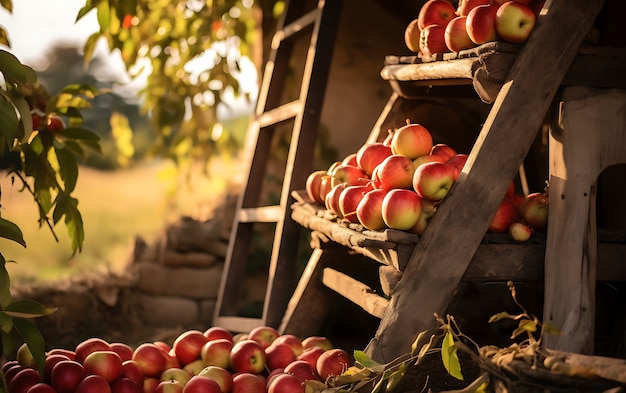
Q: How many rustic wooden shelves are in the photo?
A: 2